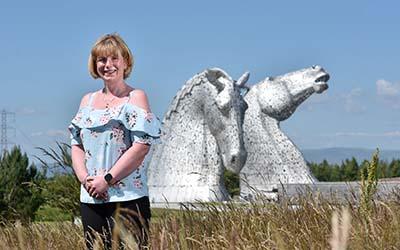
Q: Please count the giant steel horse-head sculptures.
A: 2